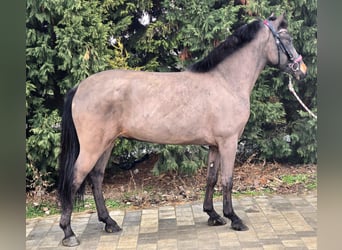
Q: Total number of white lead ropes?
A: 1